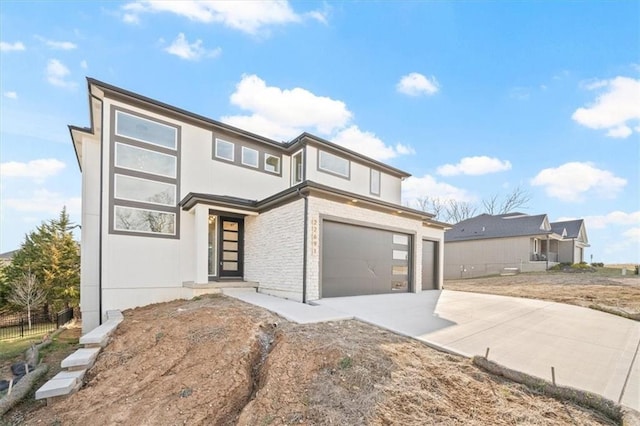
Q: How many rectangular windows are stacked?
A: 4